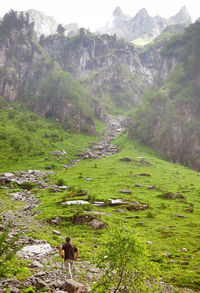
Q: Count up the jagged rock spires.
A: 3